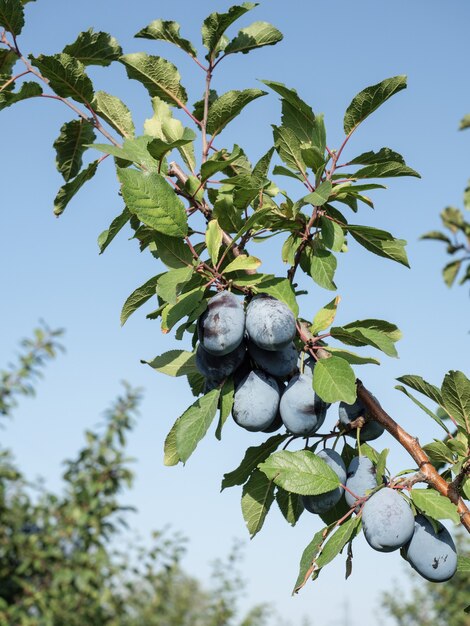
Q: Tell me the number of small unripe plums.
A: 0